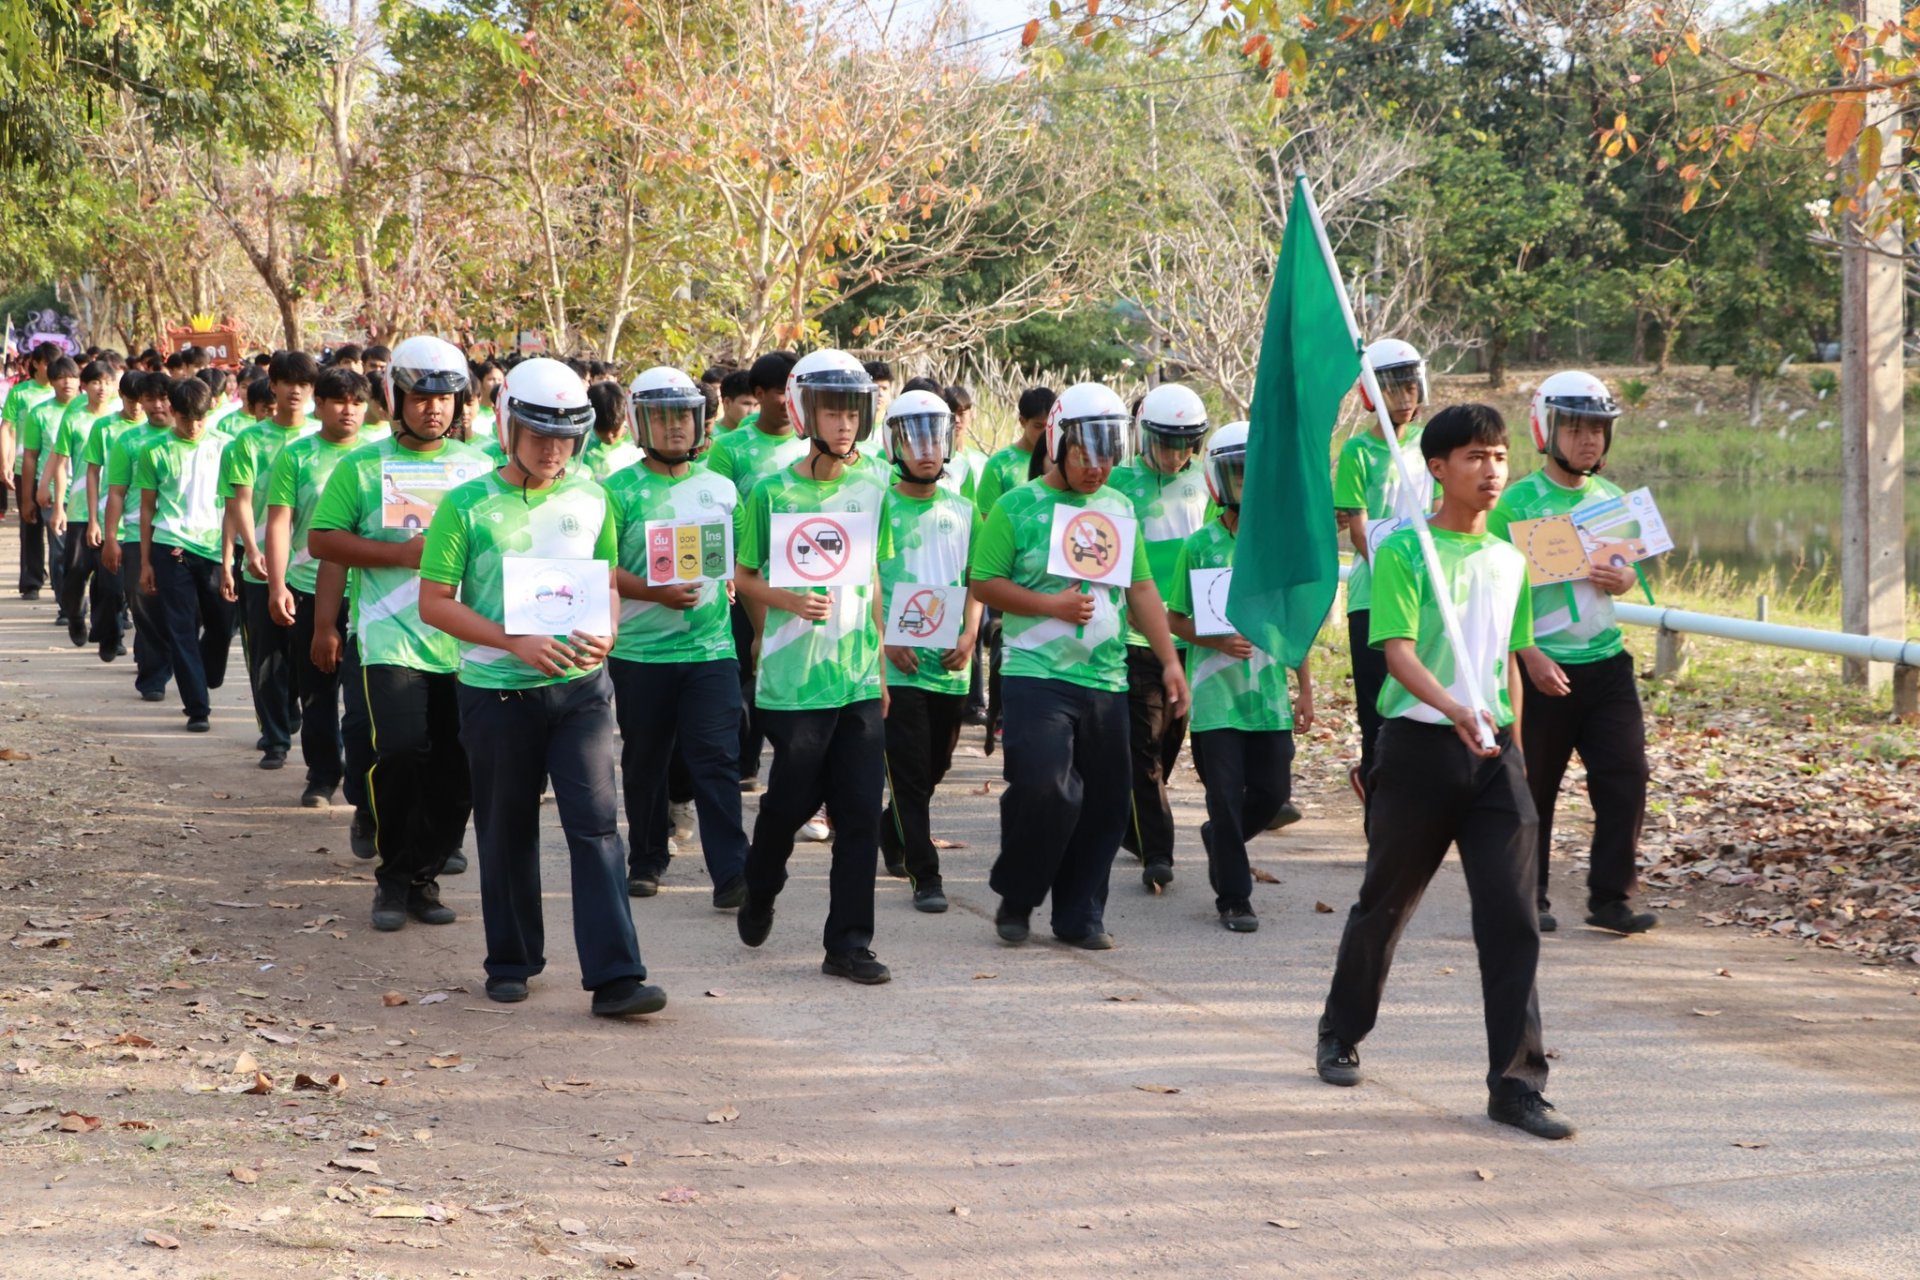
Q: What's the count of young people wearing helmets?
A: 10